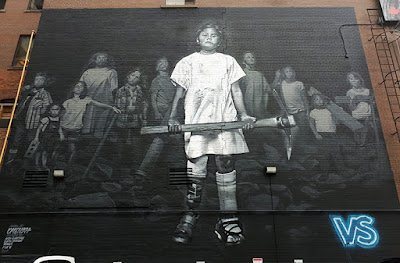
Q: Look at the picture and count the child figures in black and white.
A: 11